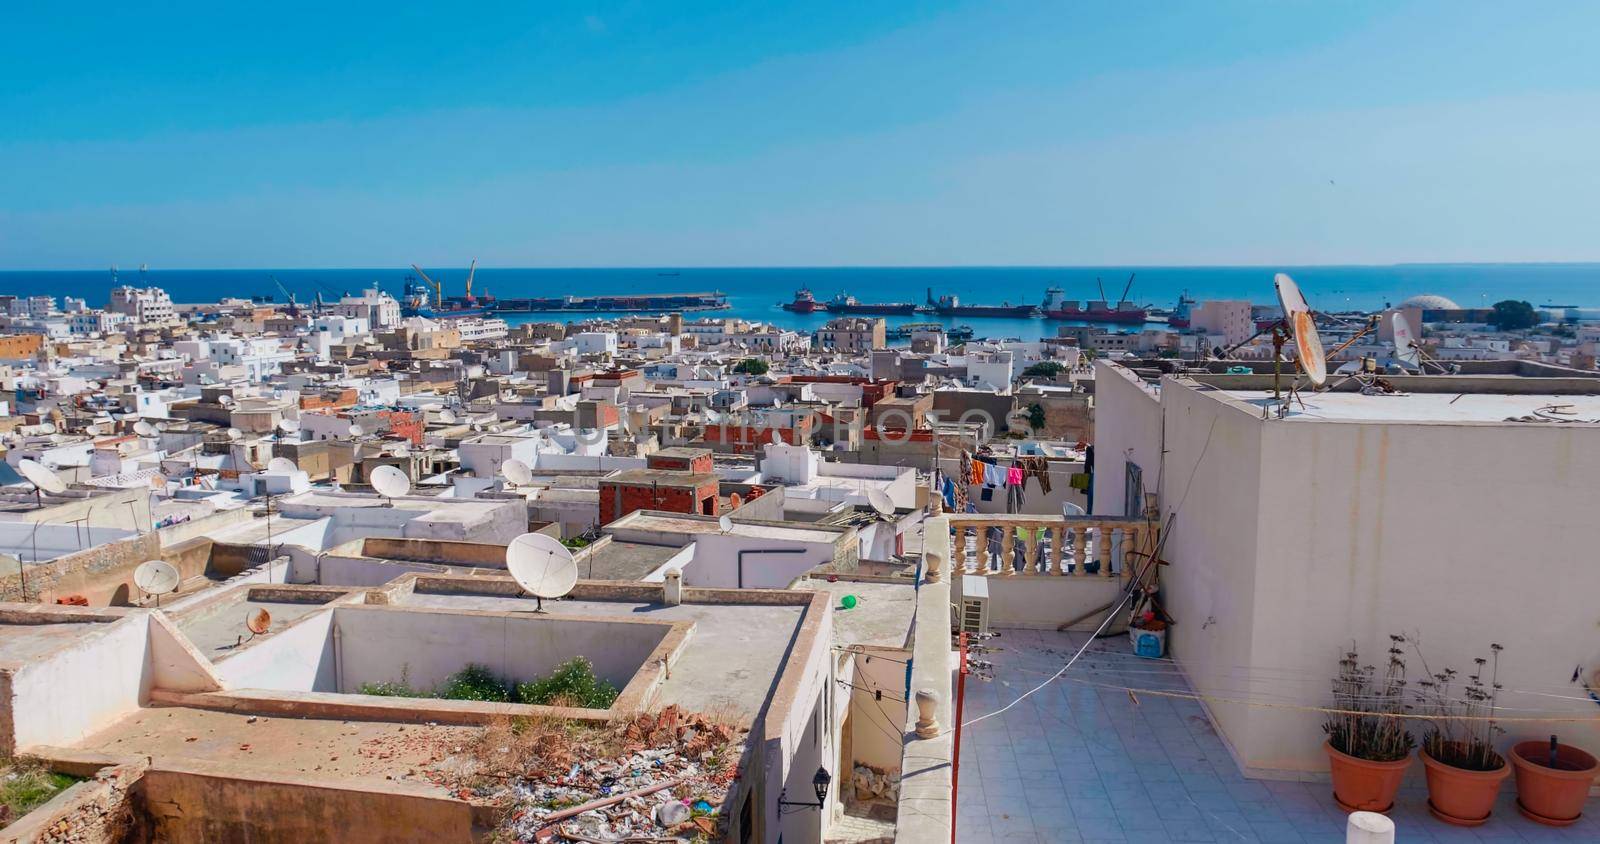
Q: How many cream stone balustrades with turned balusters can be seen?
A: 1